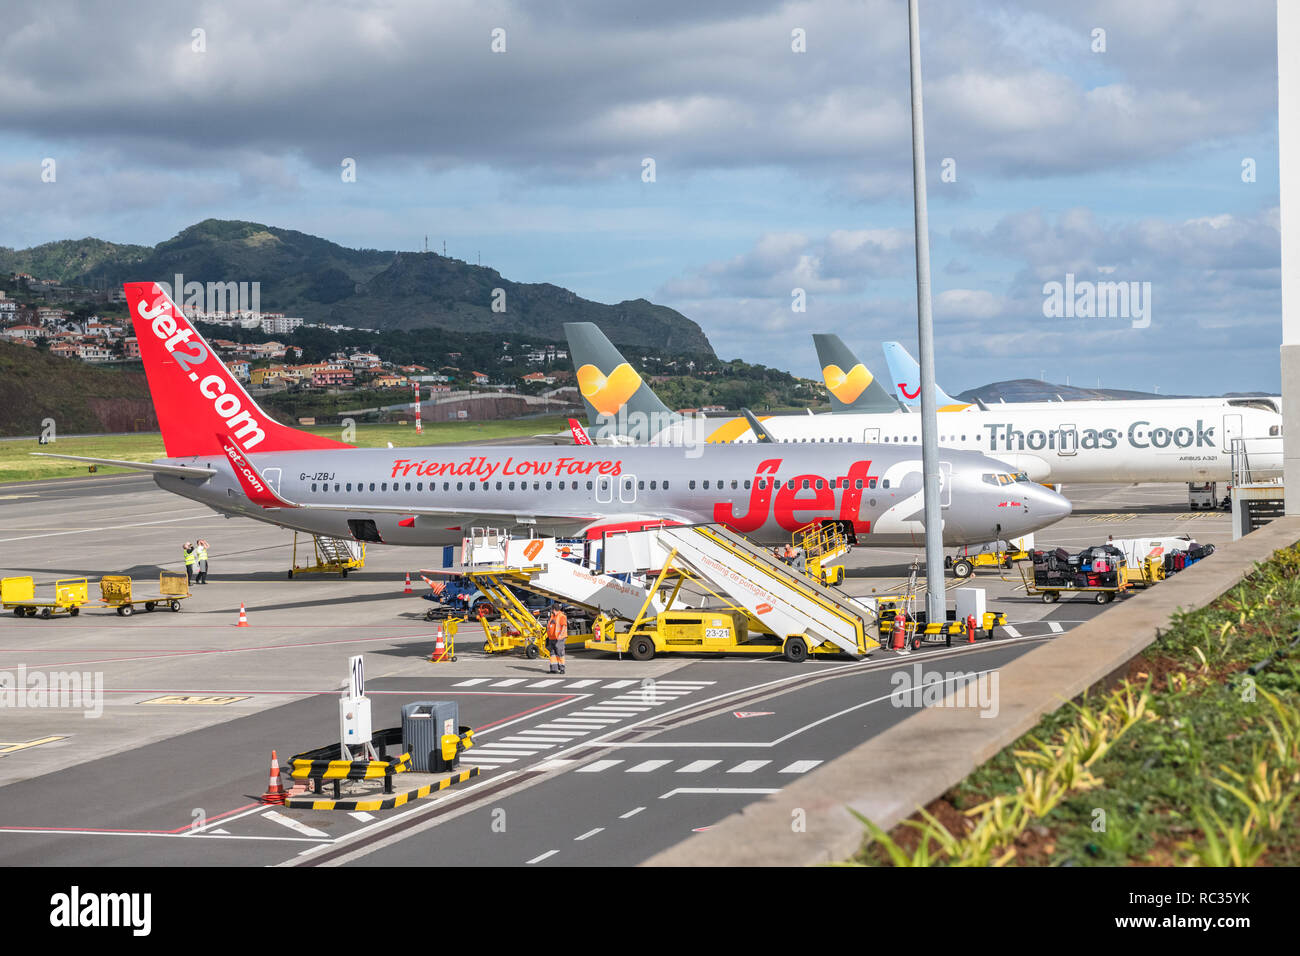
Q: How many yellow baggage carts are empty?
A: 2